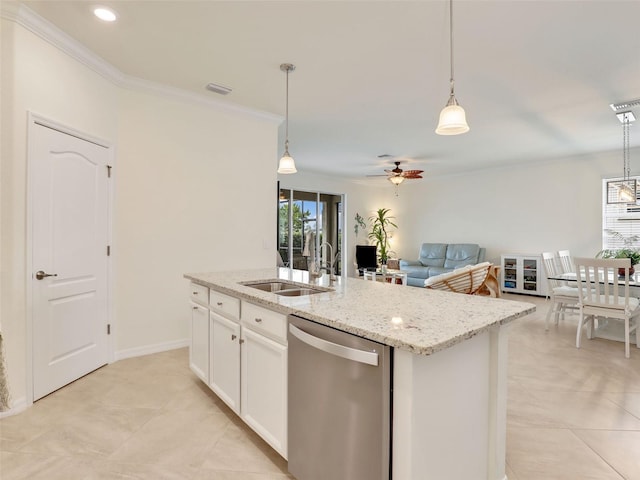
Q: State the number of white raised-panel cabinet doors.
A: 3